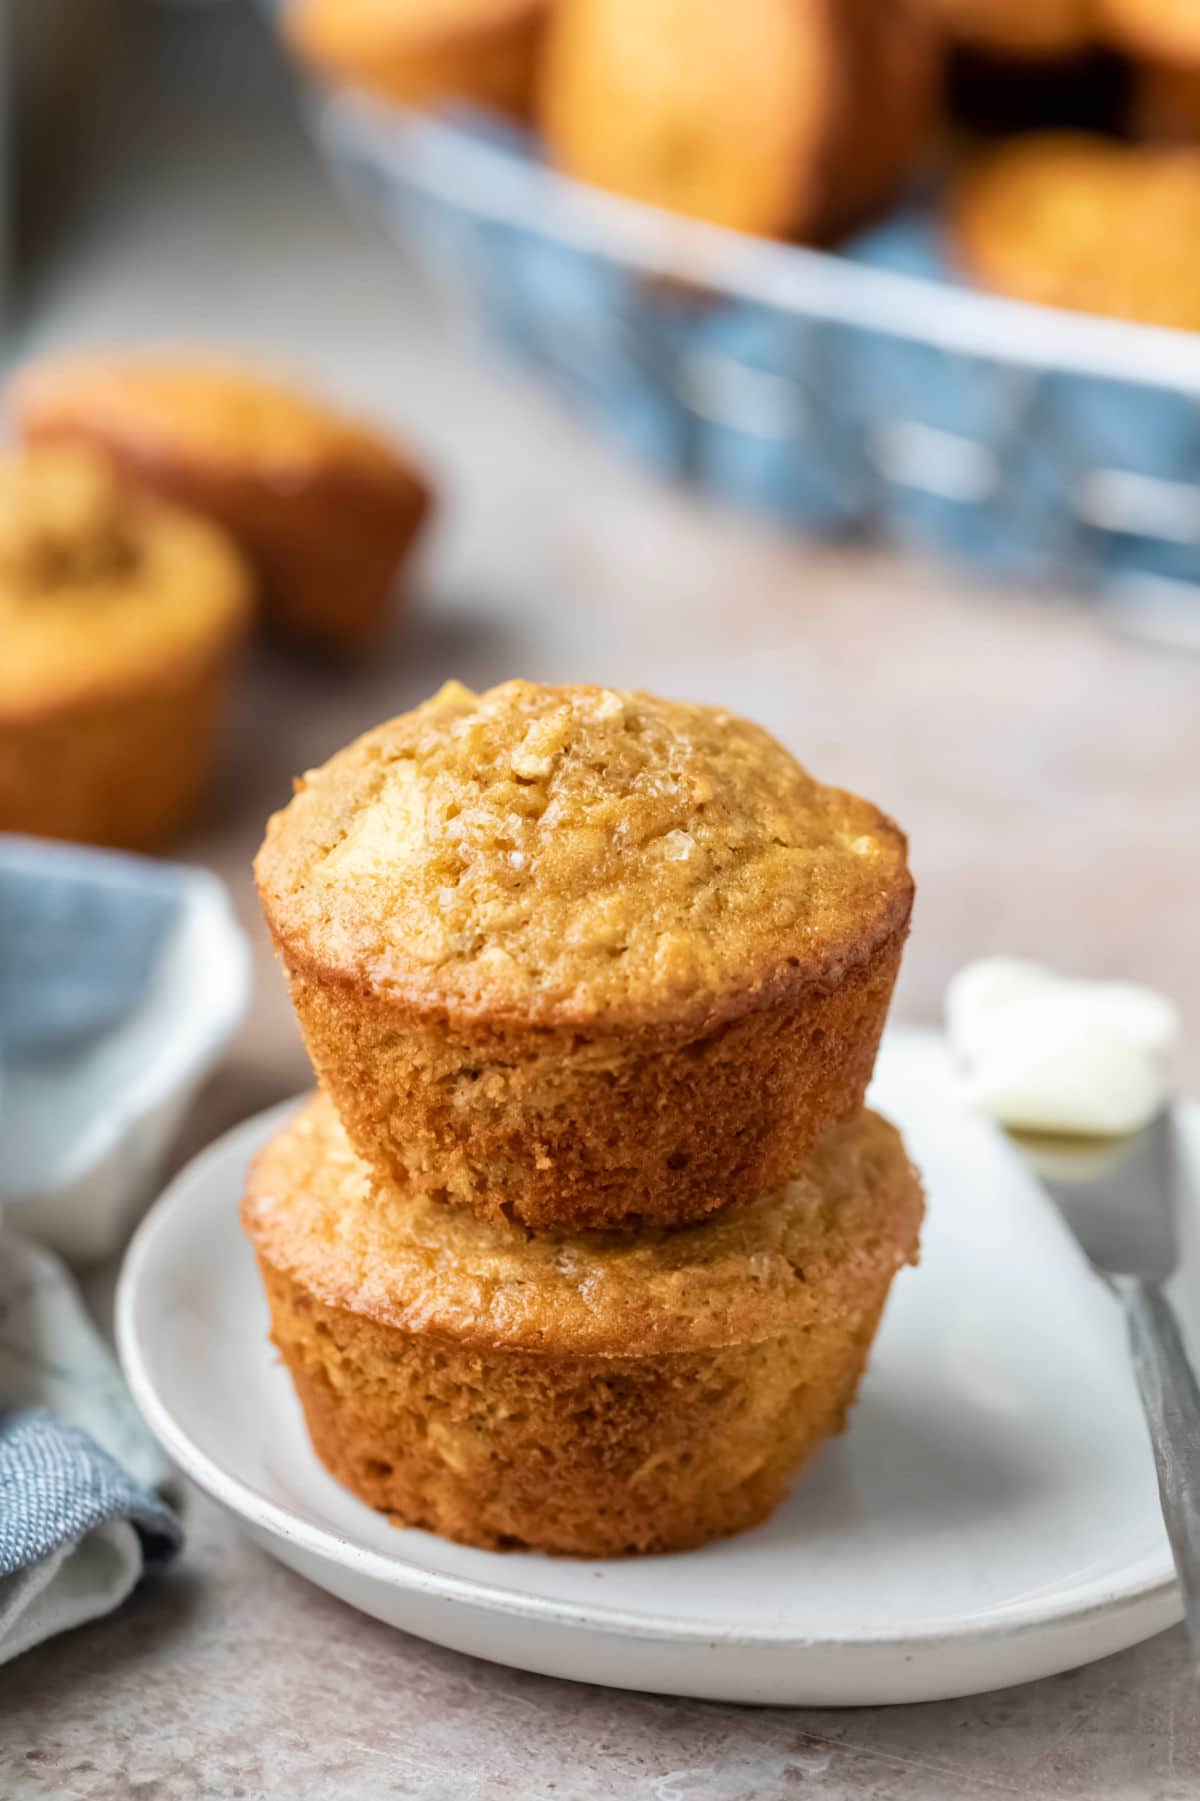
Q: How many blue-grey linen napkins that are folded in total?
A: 1